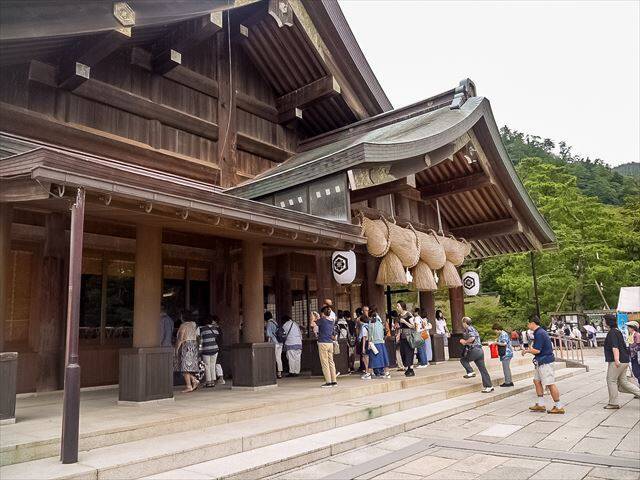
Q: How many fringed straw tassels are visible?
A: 3